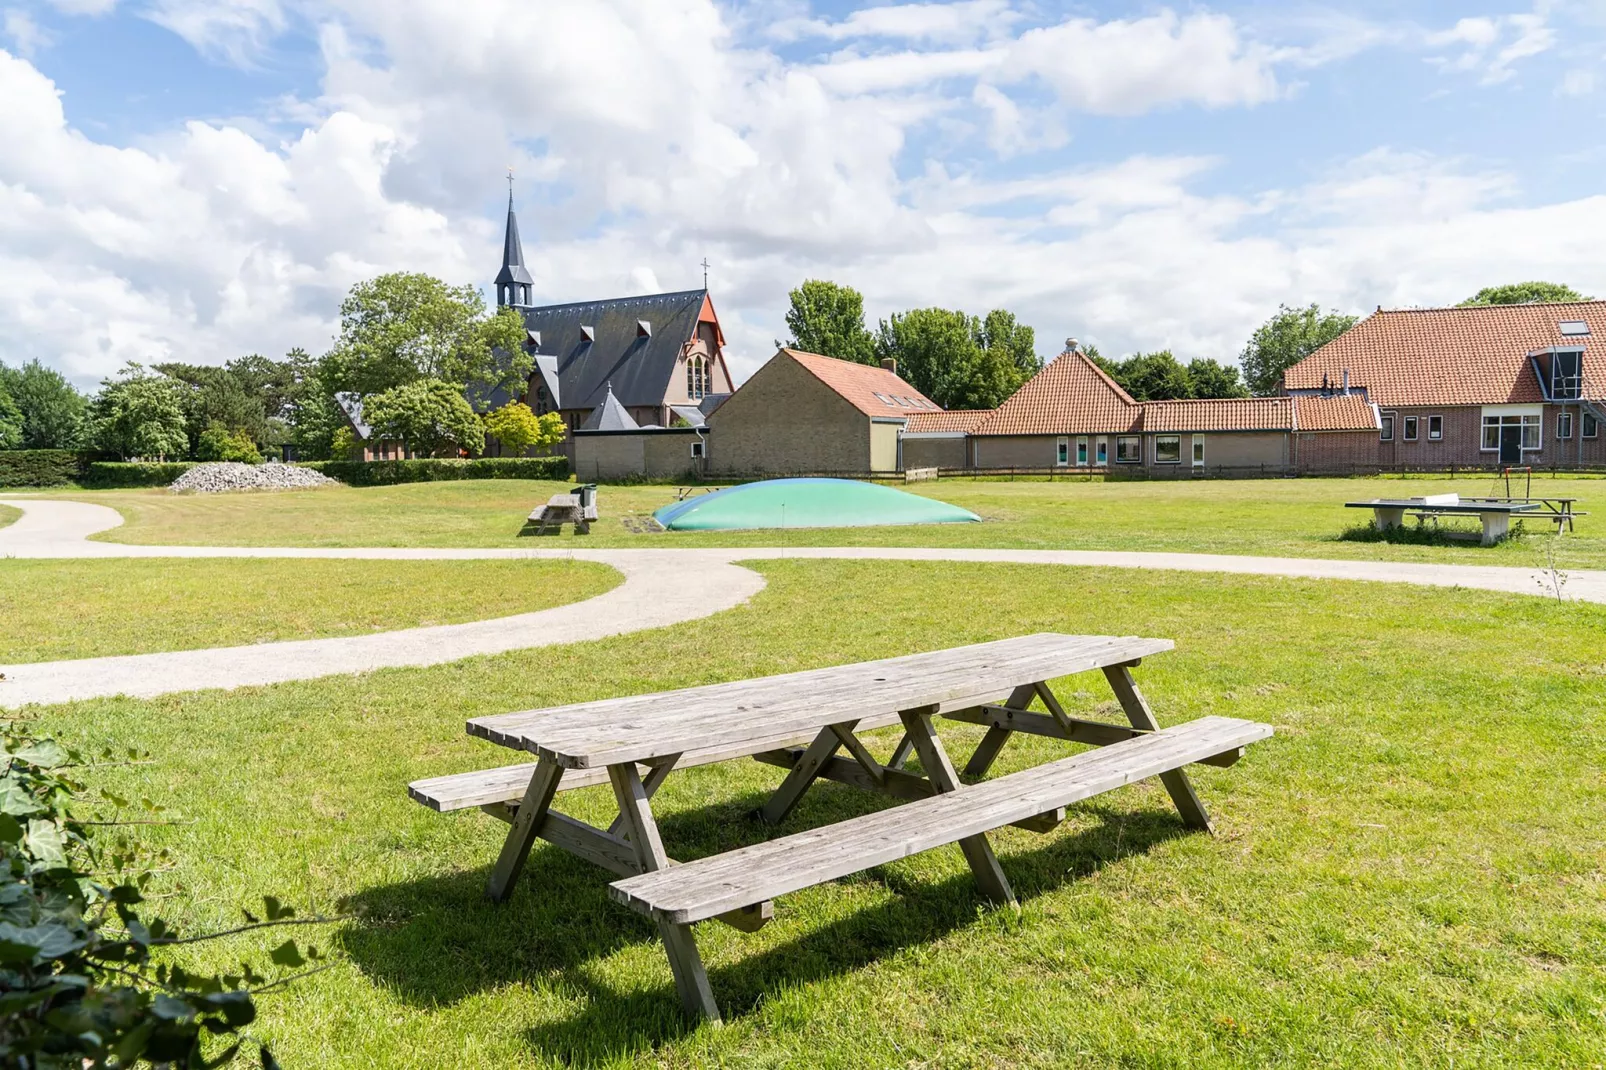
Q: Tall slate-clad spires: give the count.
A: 1